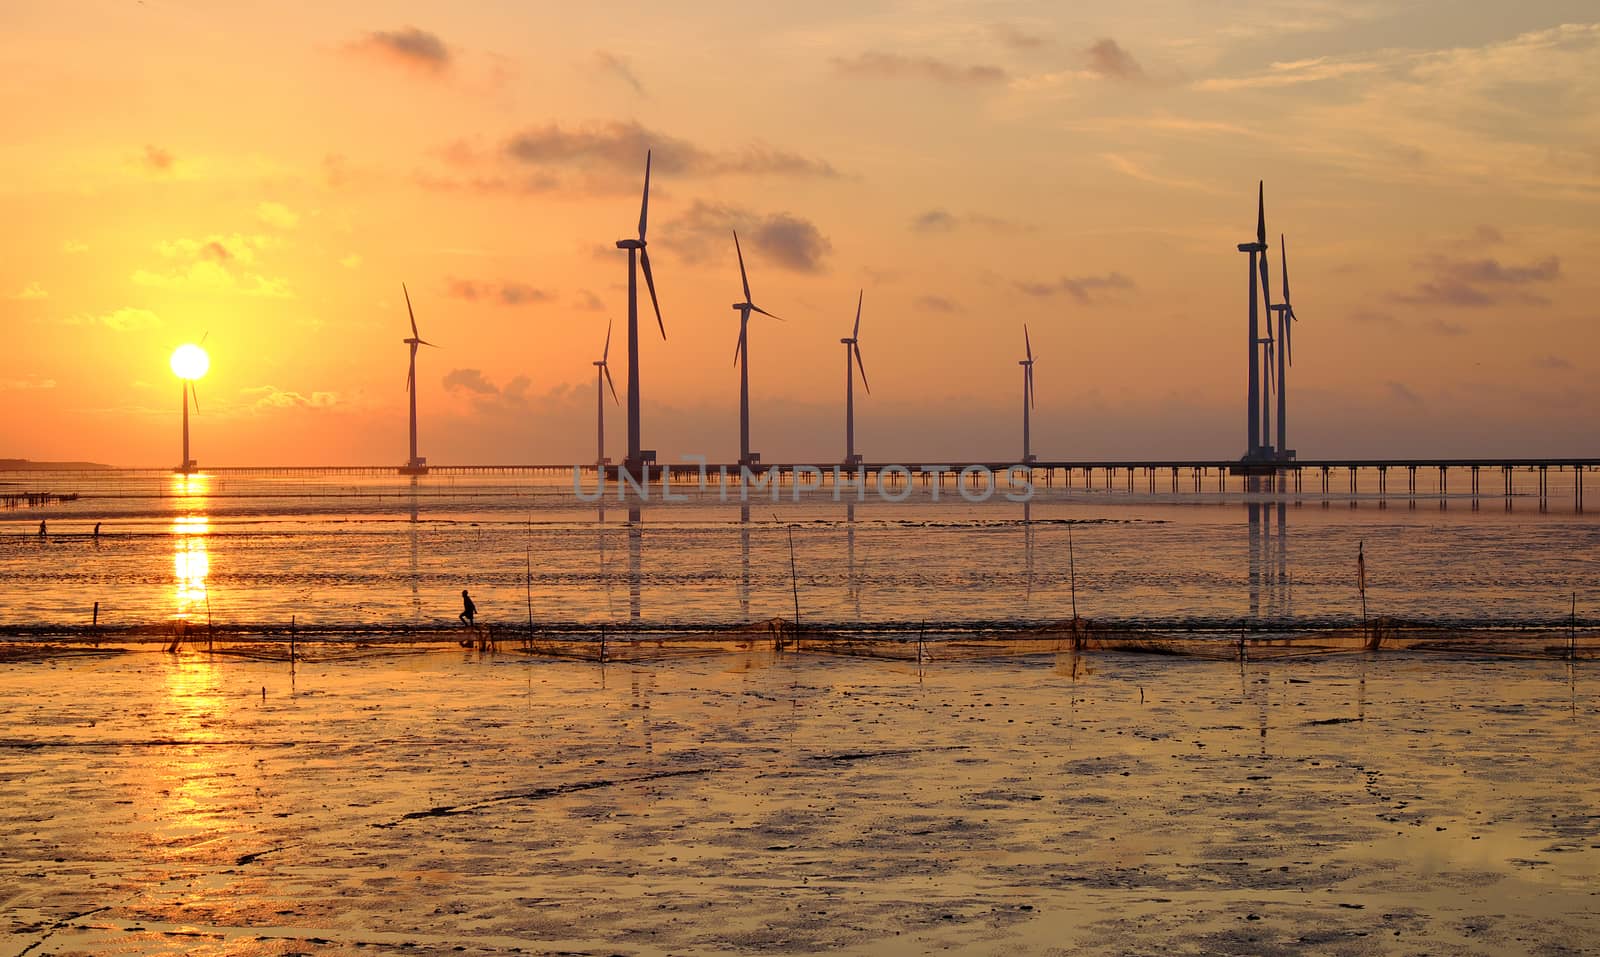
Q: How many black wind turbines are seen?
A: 10